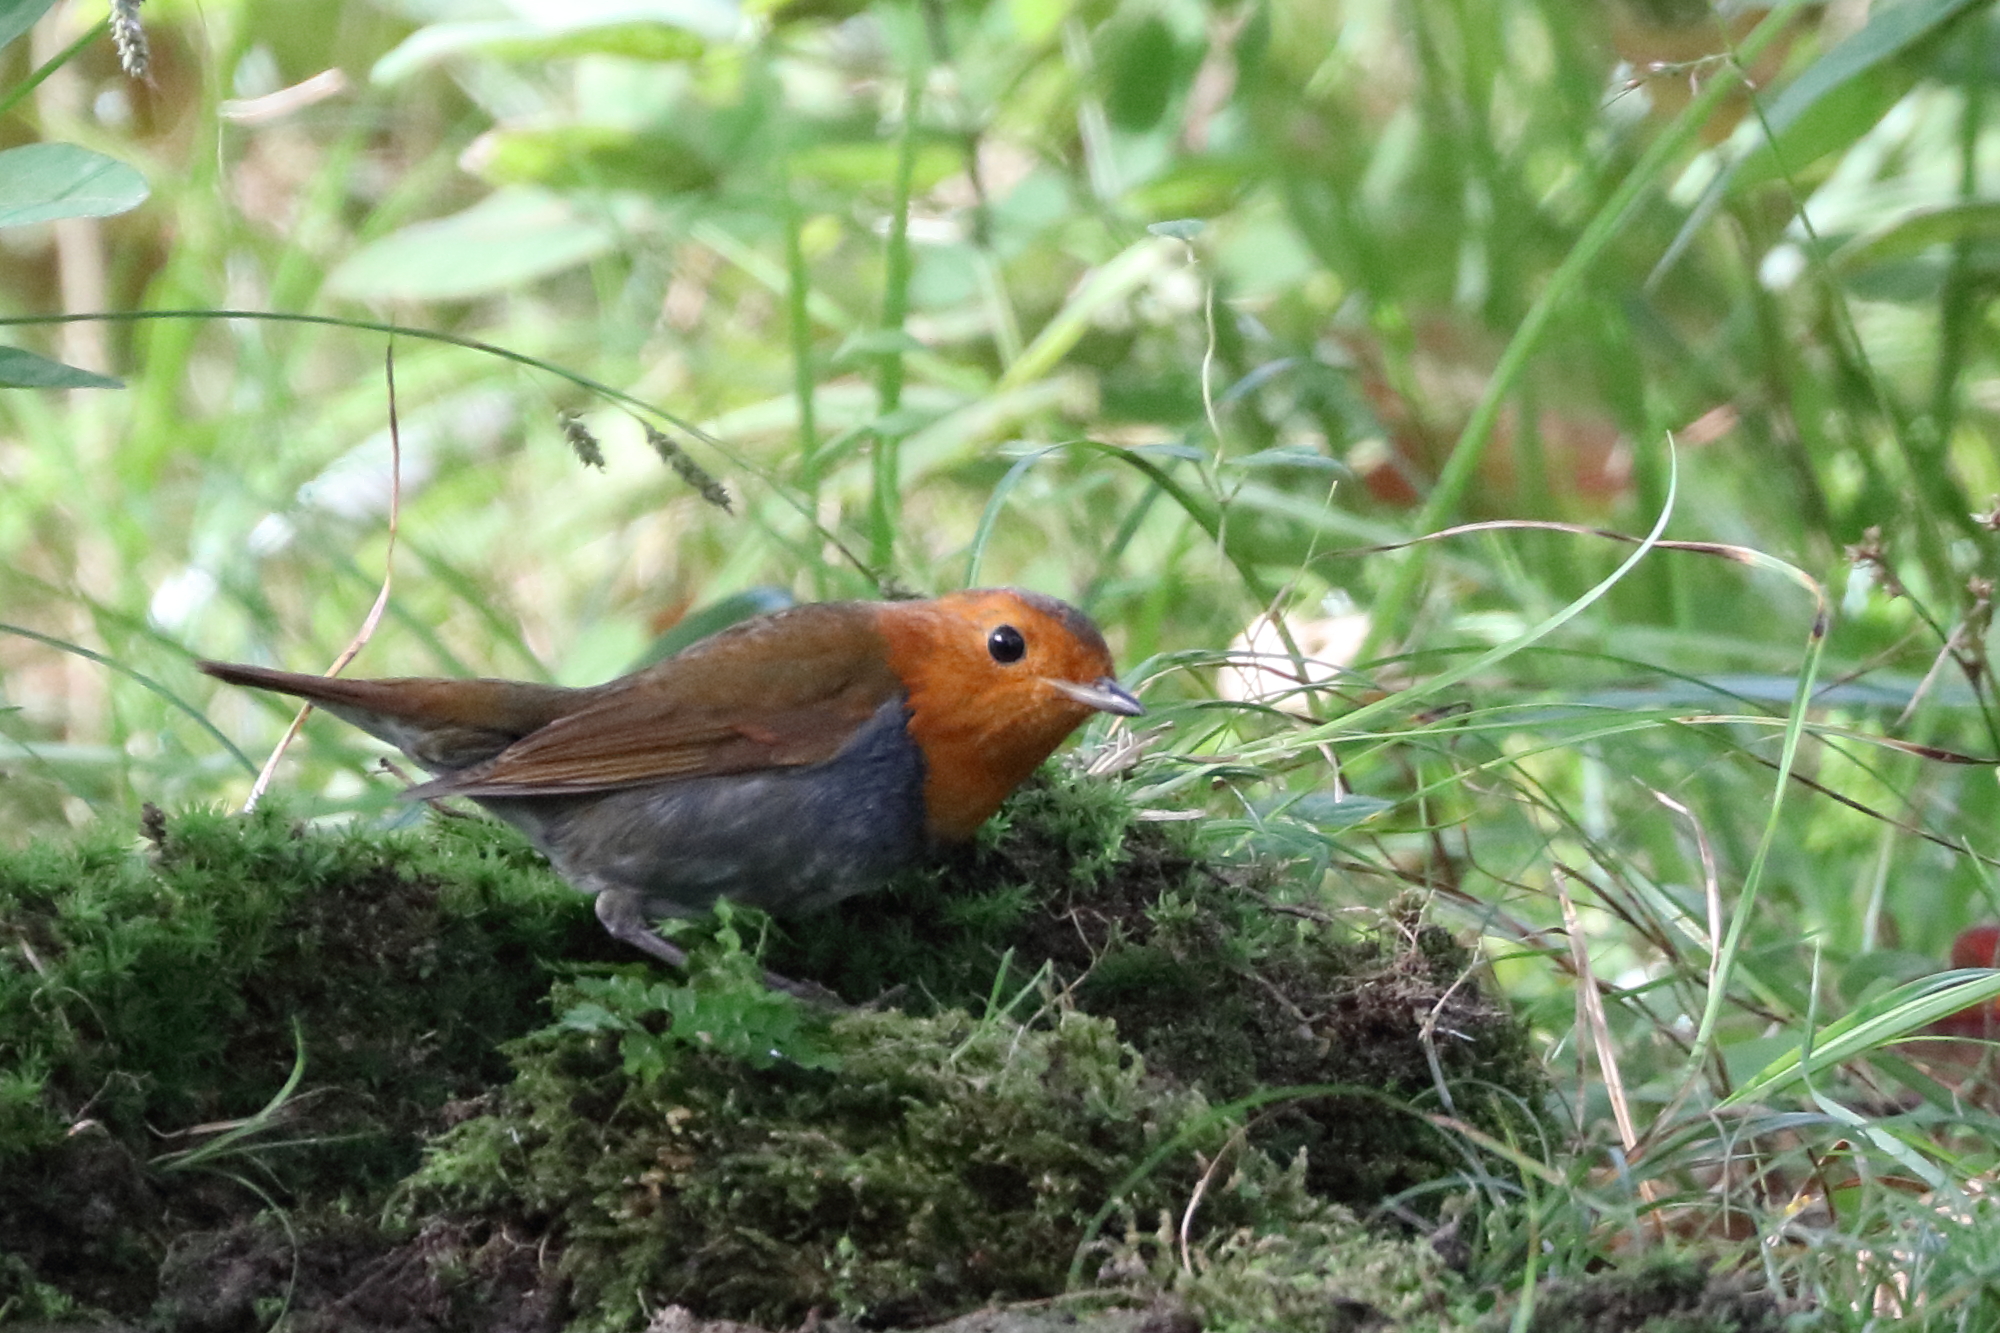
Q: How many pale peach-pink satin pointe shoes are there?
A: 0